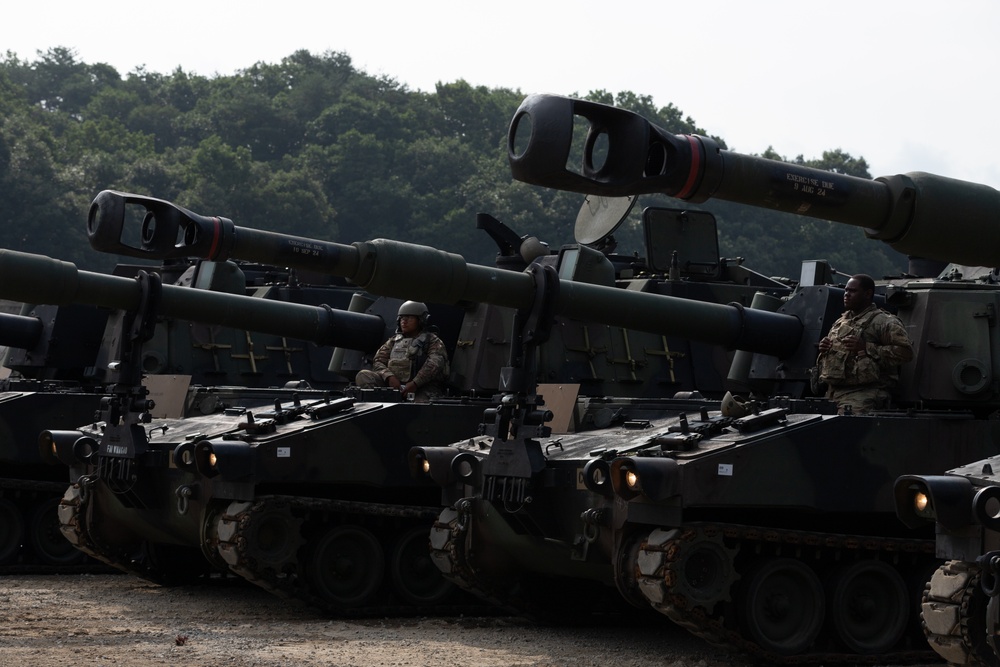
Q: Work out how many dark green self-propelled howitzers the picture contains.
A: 4